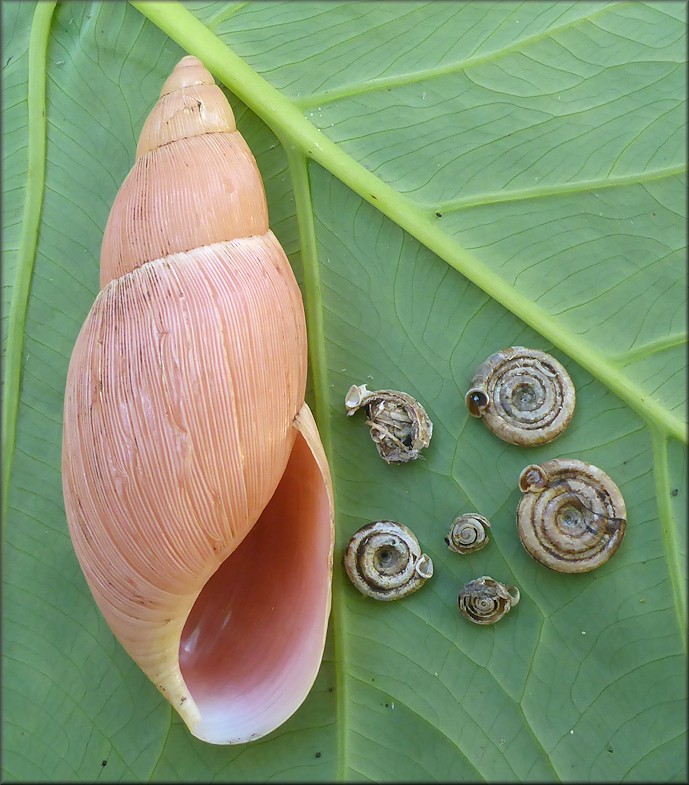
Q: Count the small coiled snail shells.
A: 6